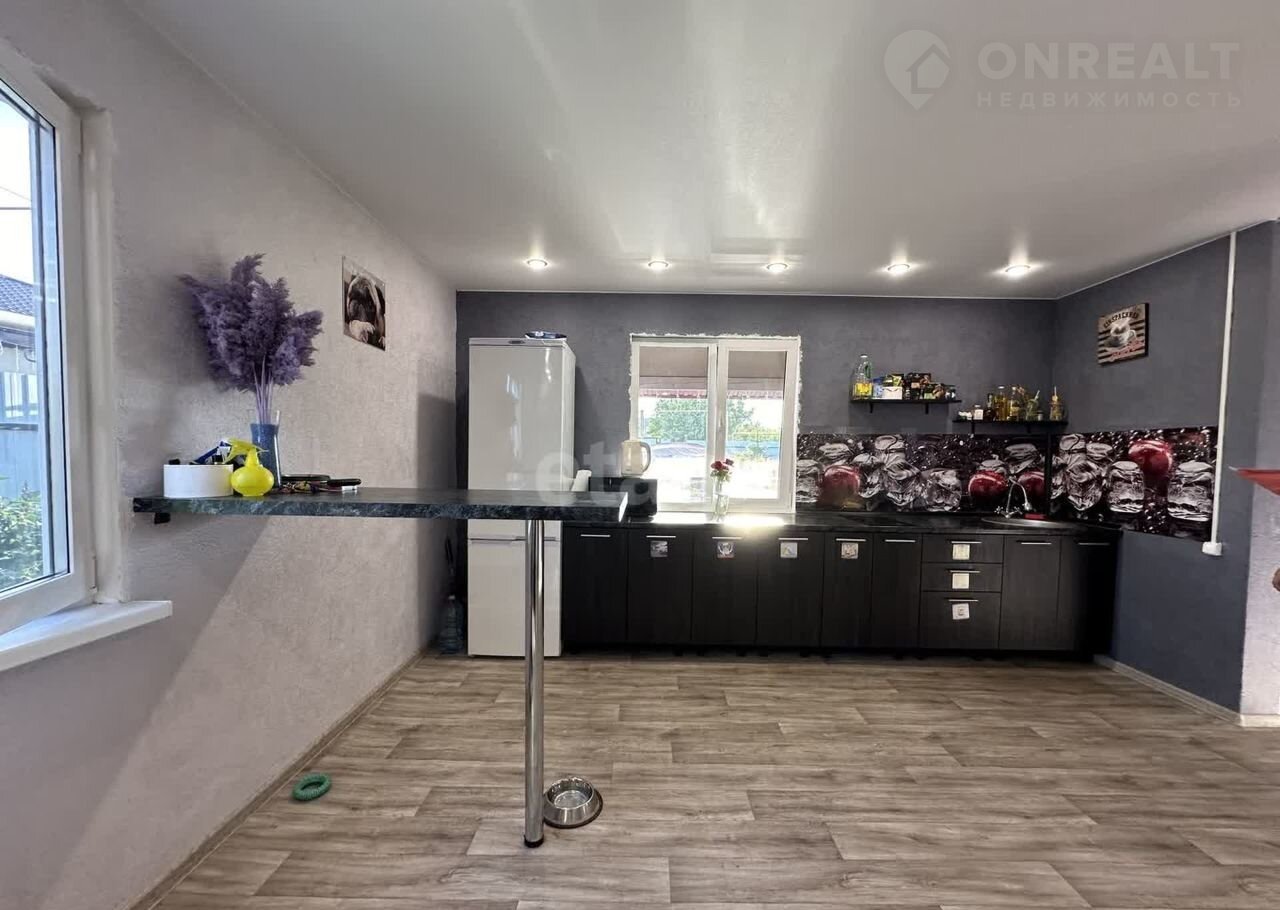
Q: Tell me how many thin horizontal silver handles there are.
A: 11